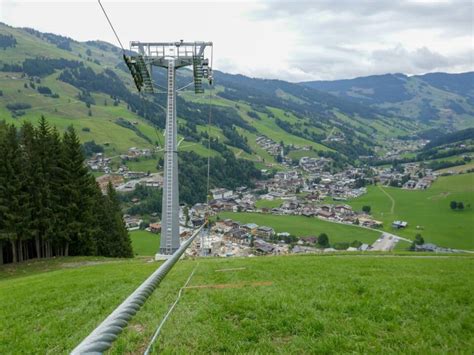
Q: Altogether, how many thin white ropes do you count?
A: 1